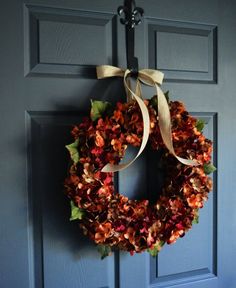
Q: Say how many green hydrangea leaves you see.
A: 9